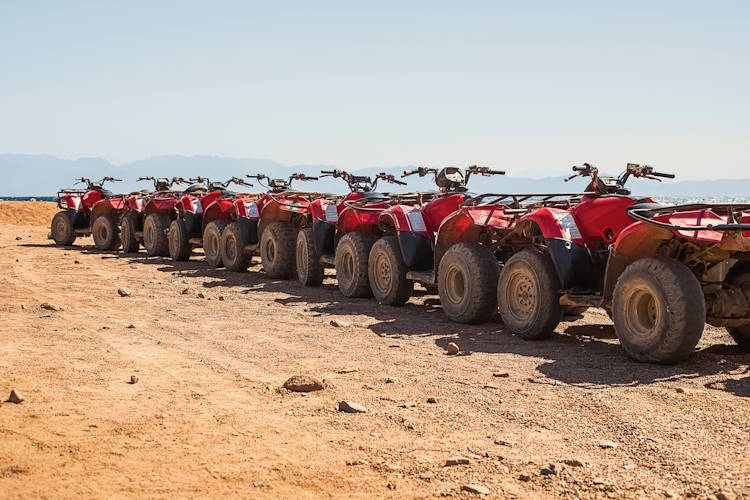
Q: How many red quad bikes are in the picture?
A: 7